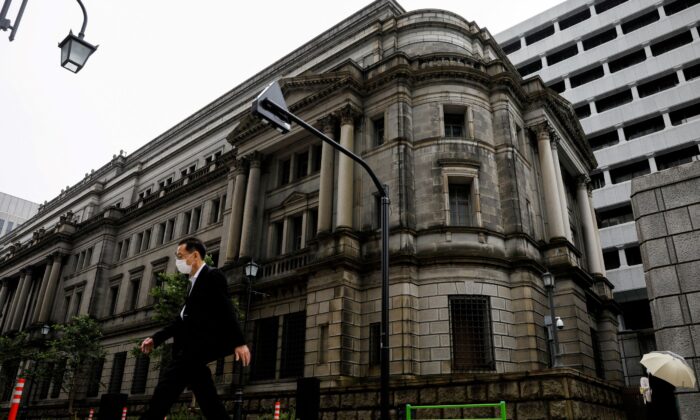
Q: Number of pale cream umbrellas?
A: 1